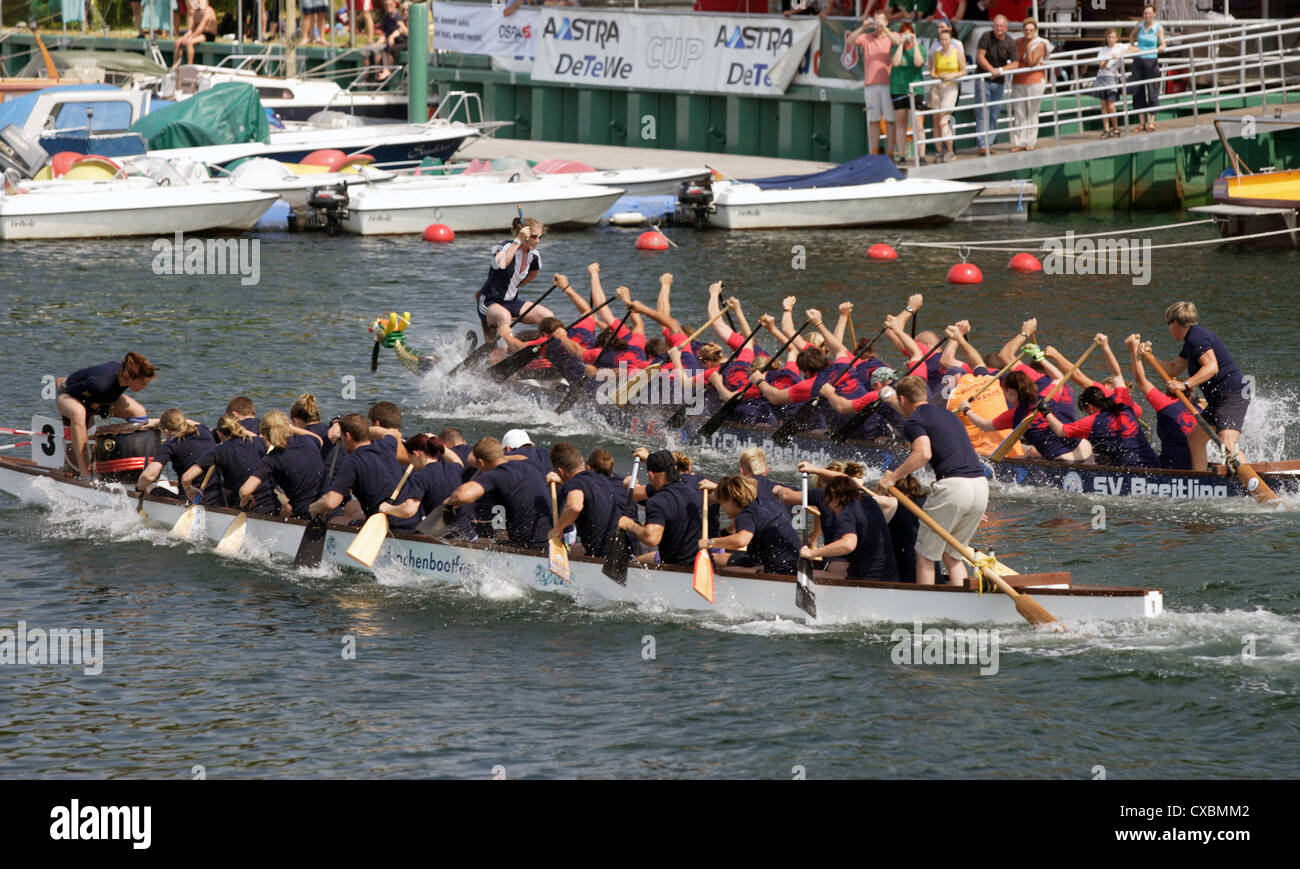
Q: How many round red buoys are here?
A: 5